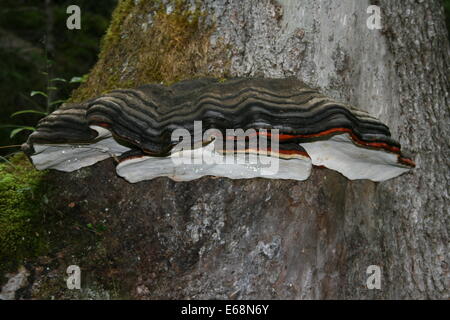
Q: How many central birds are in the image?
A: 0